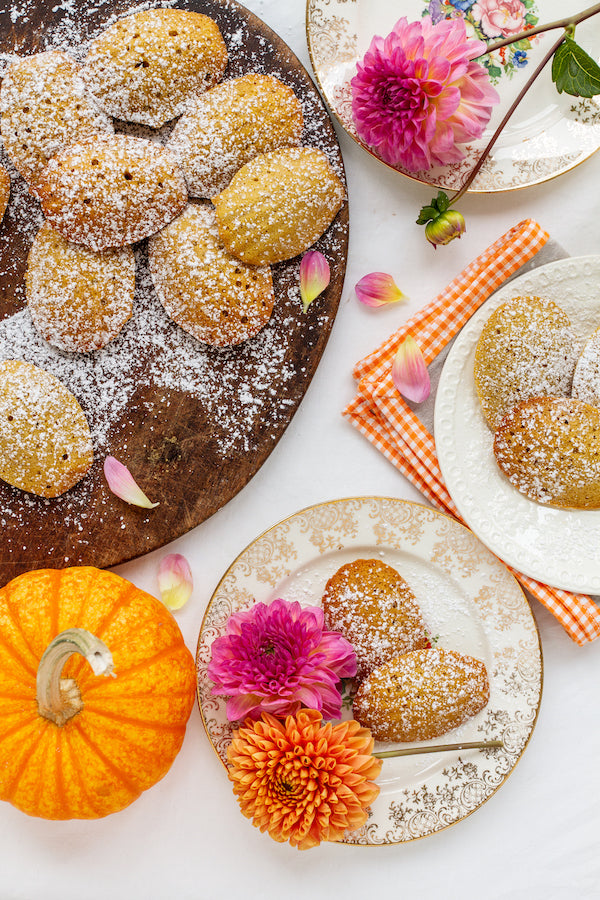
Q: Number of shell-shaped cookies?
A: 14